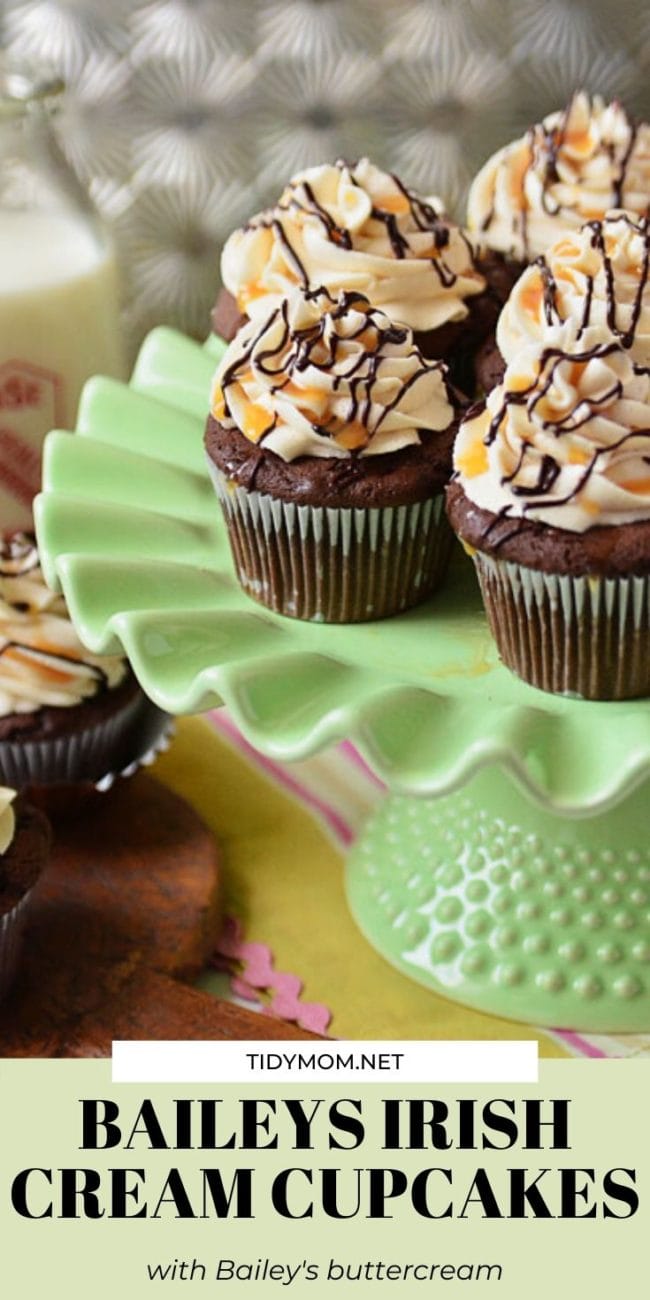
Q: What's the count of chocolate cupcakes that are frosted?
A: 7